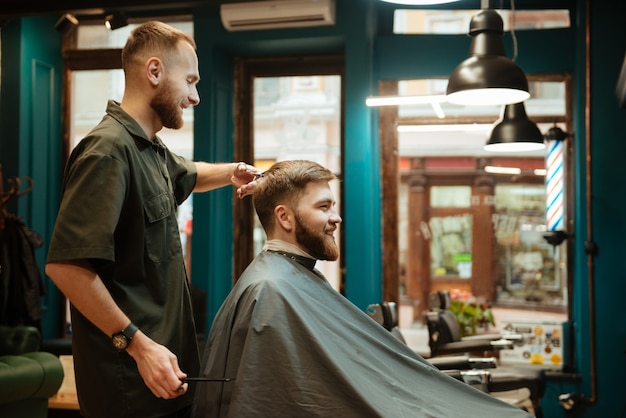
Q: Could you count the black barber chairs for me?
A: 2